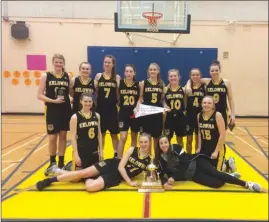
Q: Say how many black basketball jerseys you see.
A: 11